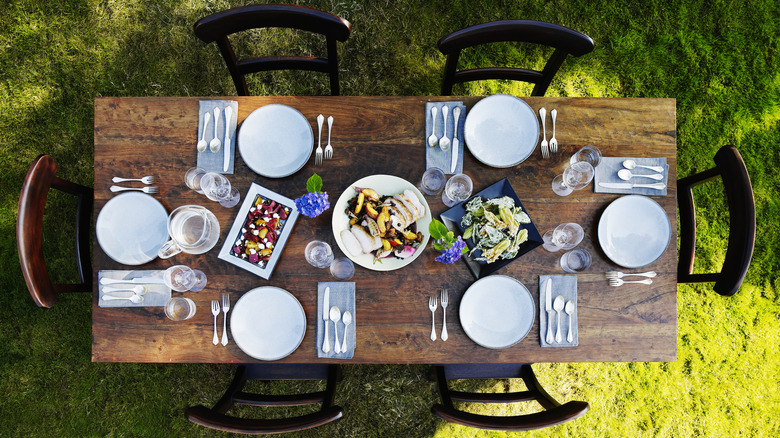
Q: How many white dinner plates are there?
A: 6